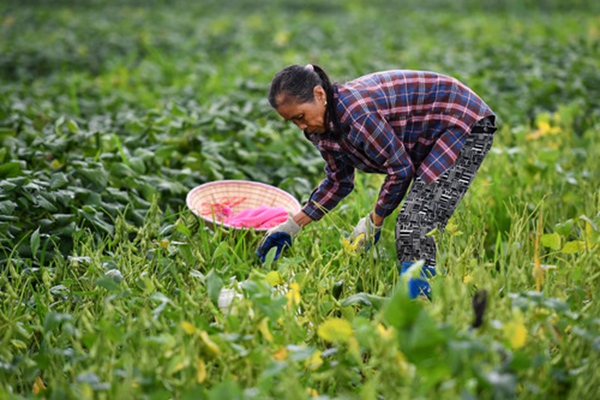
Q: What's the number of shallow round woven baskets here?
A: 1